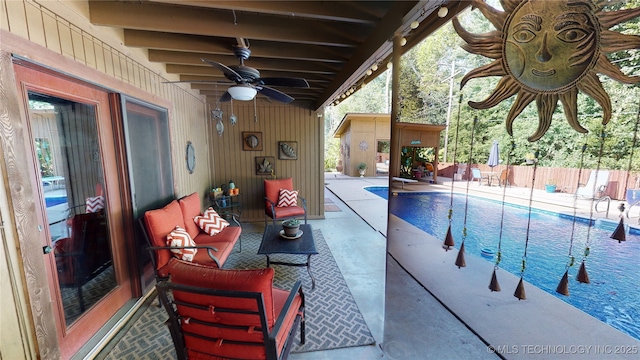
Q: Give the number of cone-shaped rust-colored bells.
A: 7